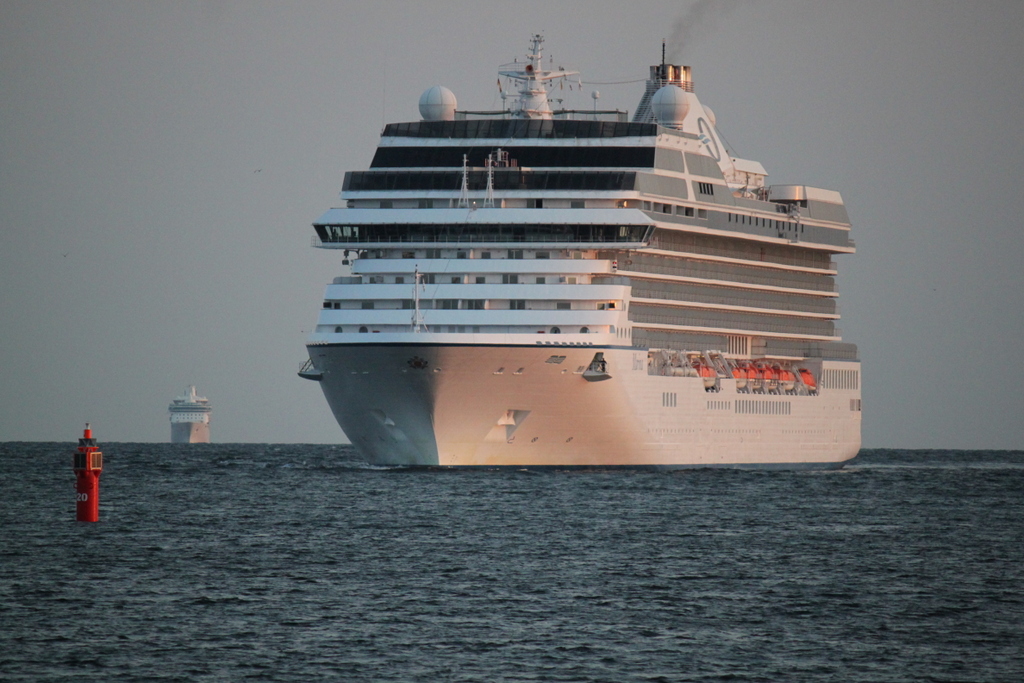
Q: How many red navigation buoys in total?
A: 1